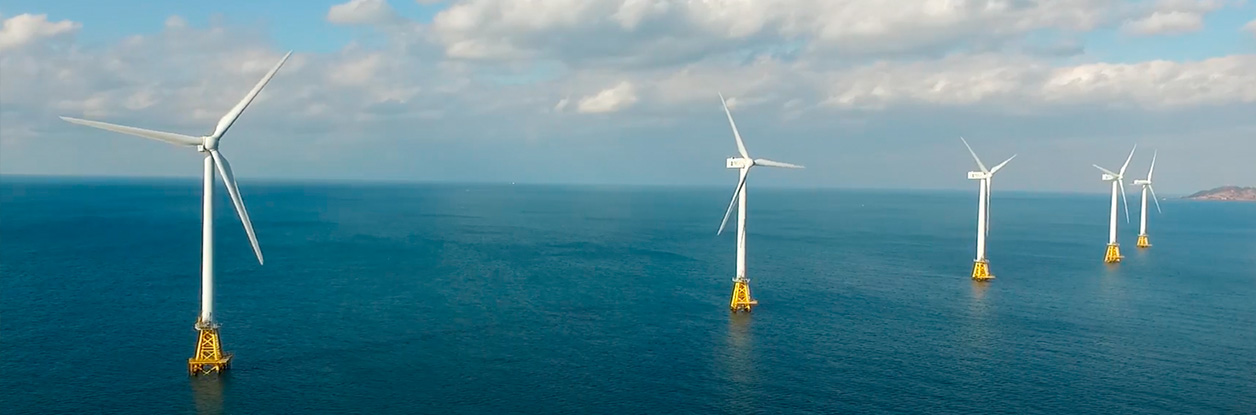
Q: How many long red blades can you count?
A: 0